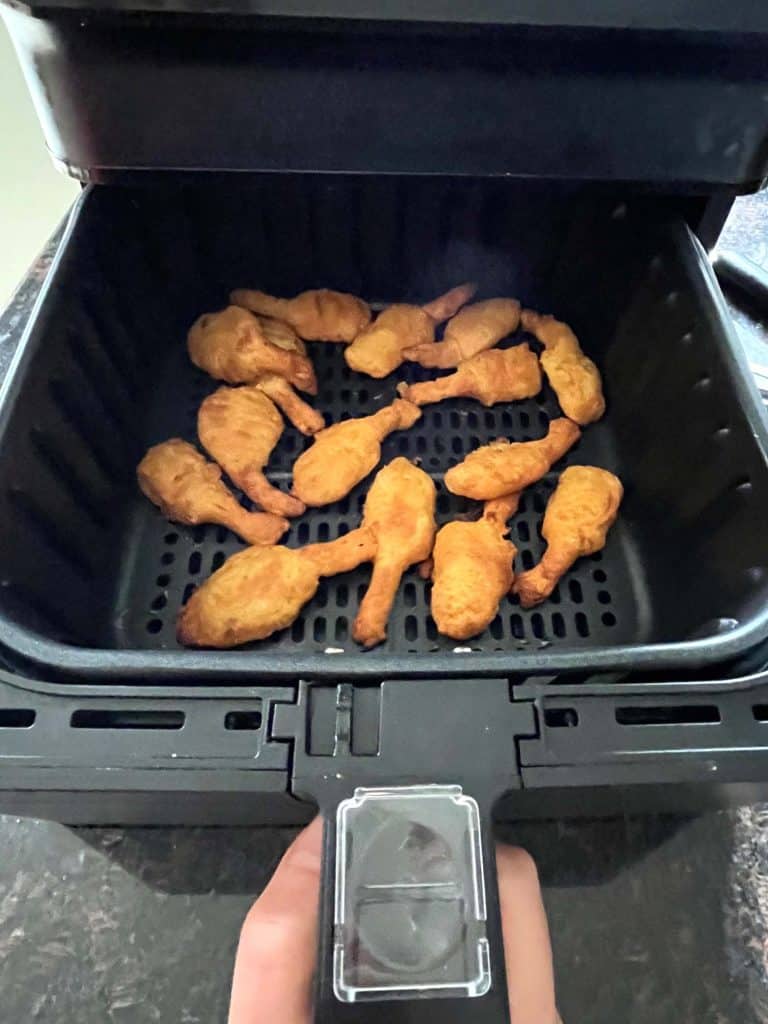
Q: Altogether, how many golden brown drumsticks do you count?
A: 15